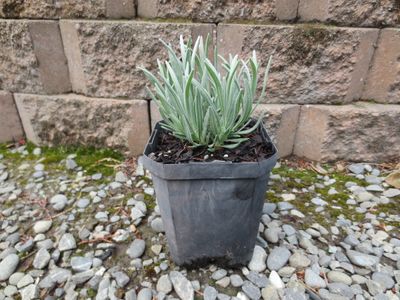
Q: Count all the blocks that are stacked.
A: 11